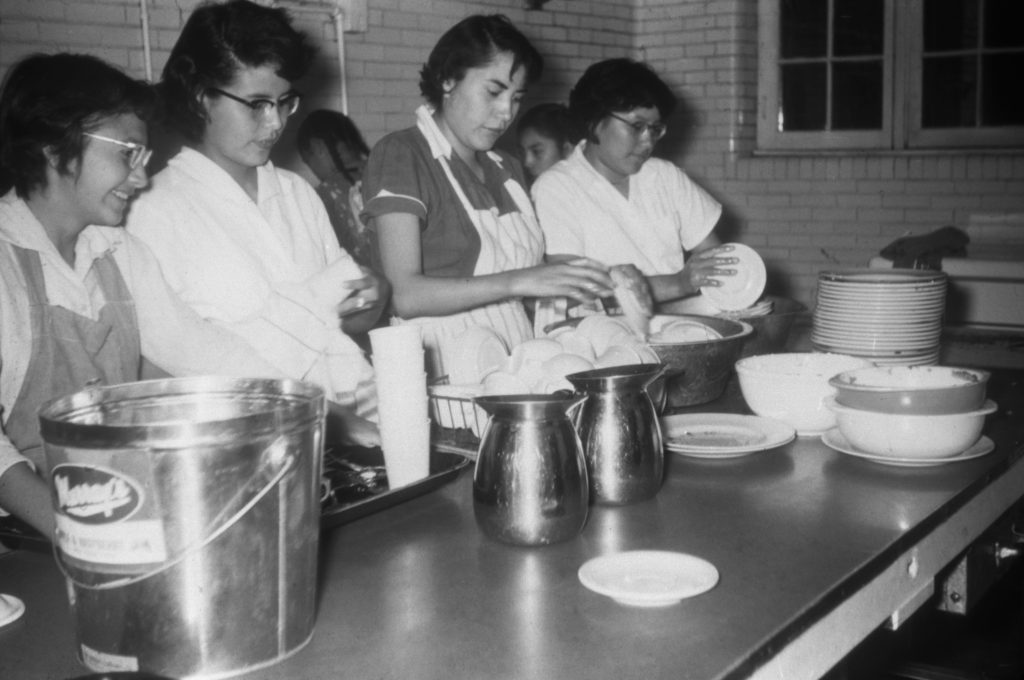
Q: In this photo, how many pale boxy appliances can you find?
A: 1